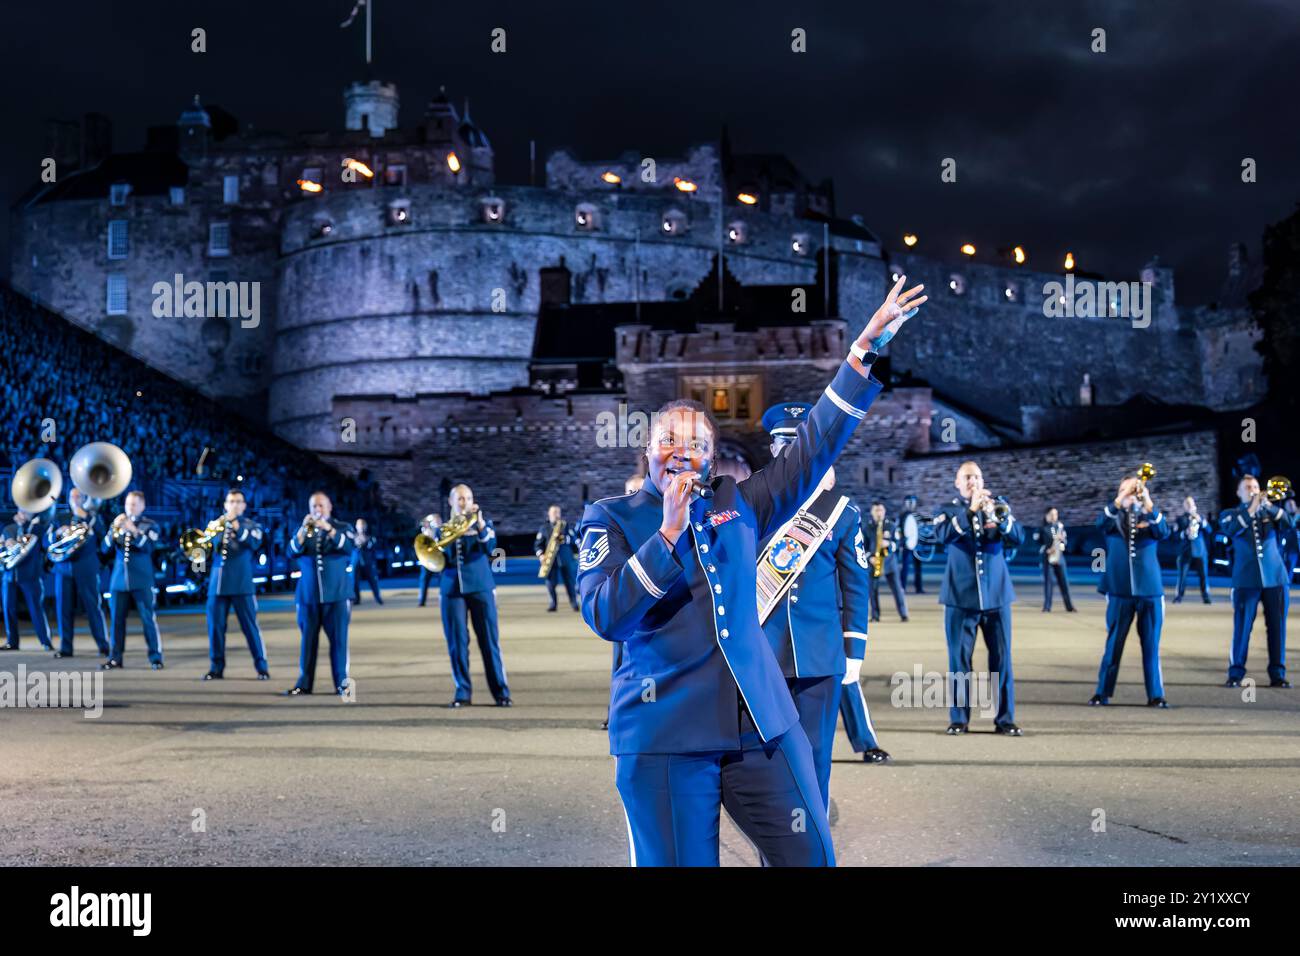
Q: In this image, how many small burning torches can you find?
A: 10